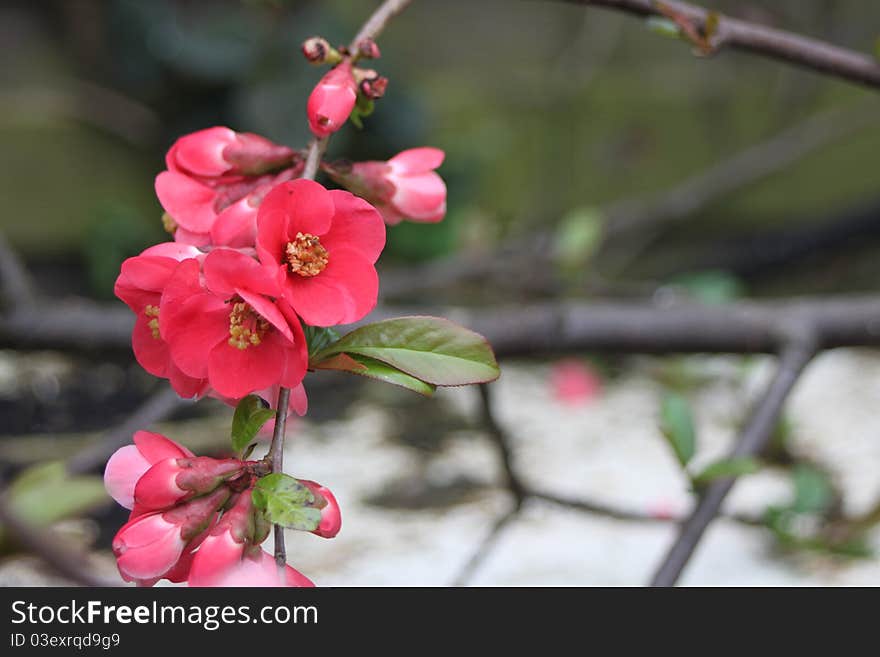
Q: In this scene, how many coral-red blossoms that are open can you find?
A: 3